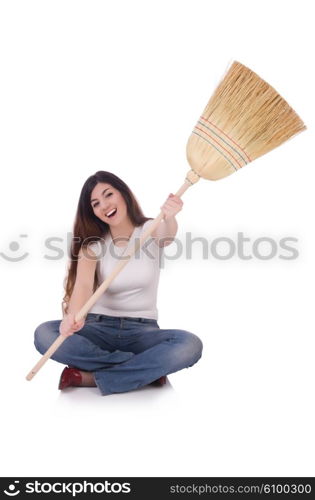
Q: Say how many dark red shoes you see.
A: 2